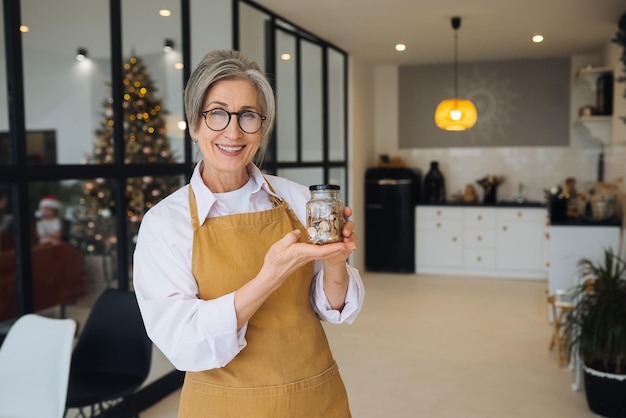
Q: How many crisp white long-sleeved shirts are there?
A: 1